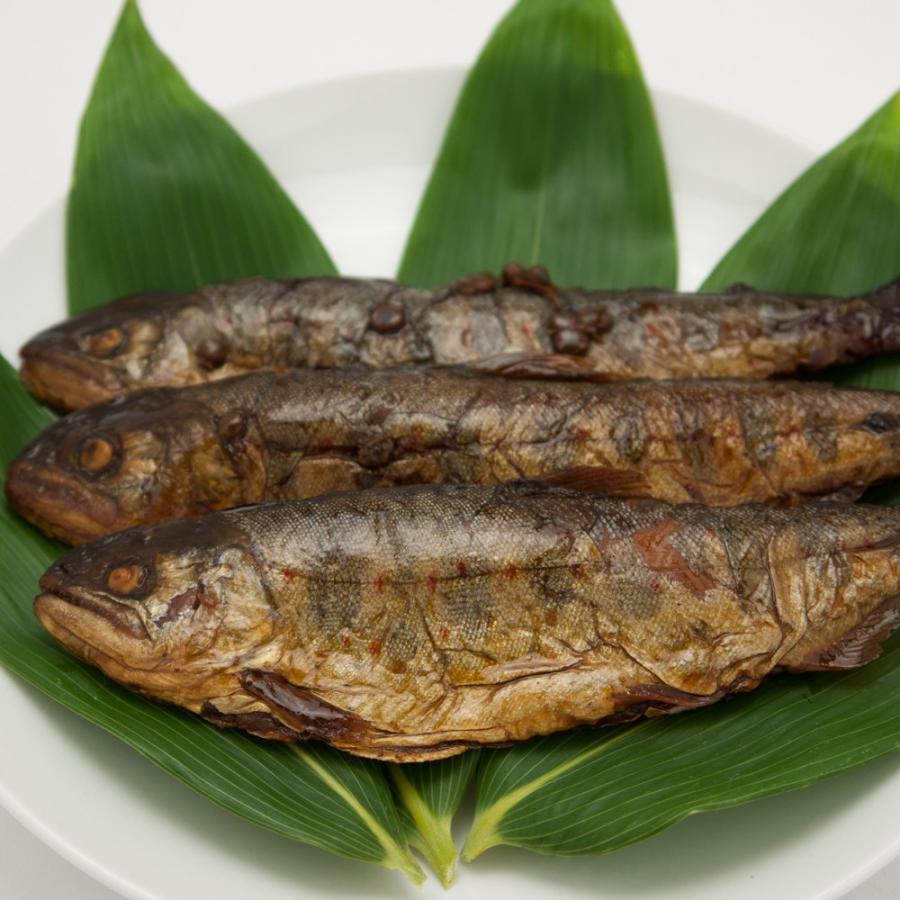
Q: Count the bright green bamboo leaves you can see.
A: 5